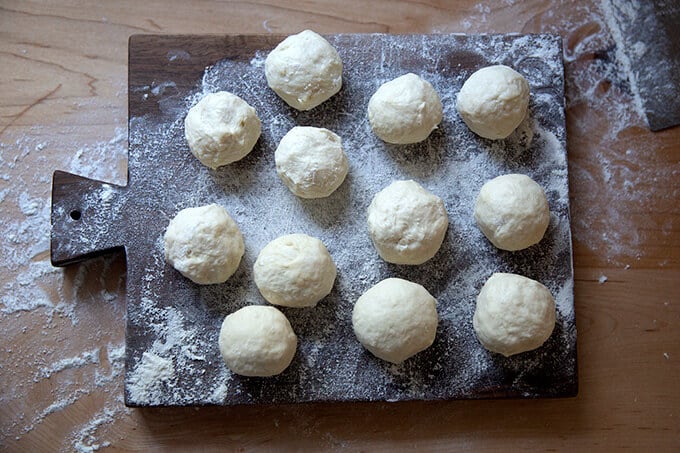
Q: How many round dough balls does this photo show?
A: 12